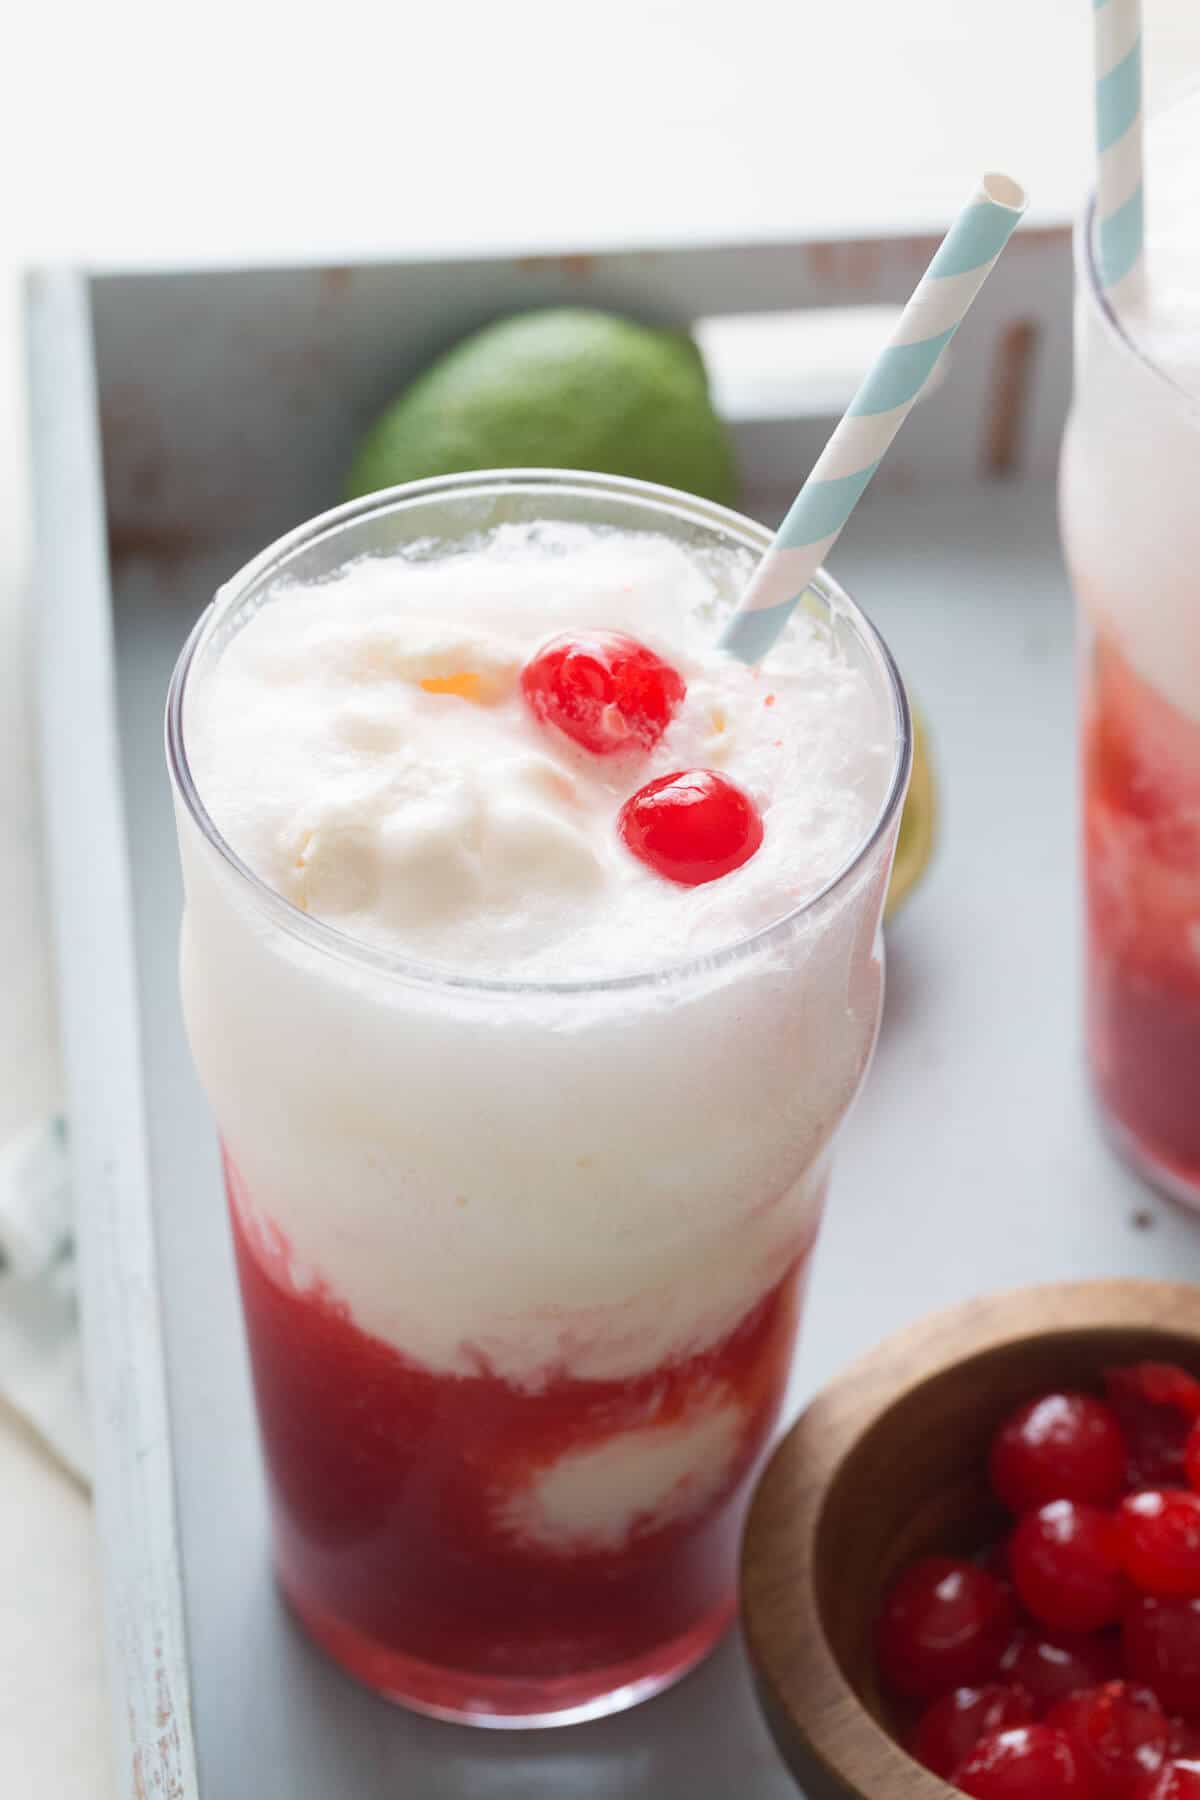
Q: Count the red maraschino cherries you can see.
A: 14